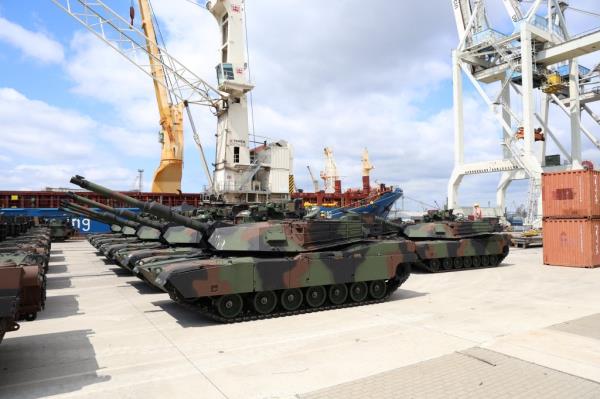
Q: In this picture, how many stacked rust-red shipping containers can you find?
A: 2